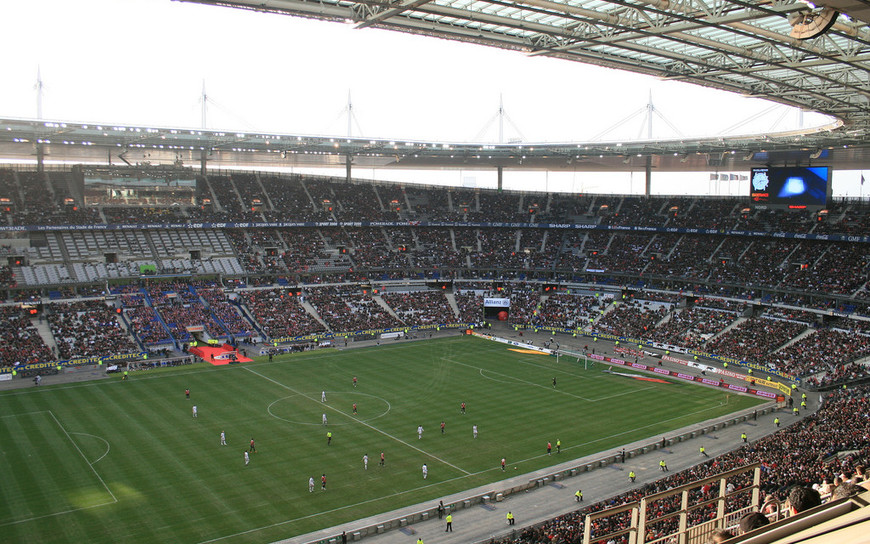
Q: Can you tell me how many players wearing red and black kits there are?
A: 10